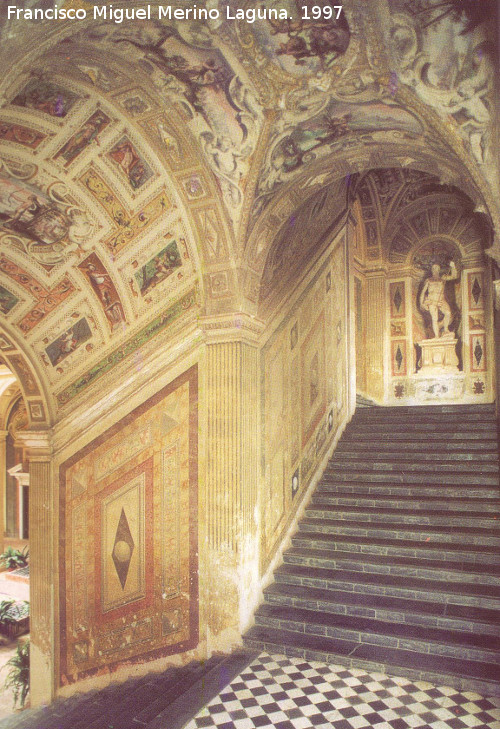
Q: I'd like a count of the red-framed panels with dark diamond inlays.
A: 5